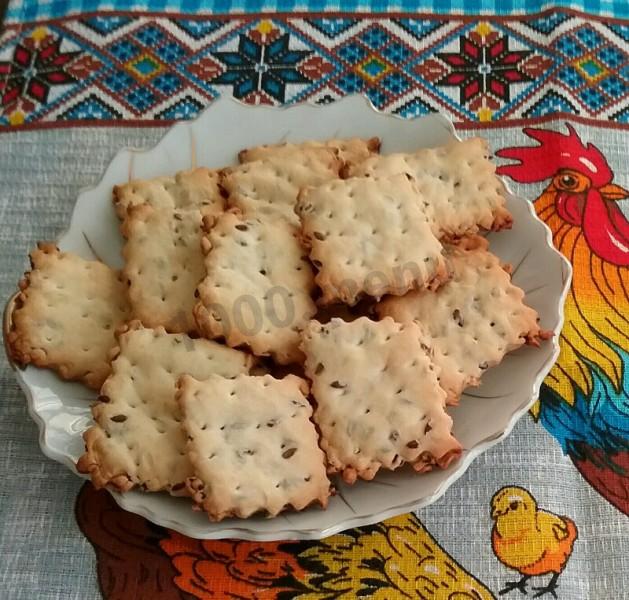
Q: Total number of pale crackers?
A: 12